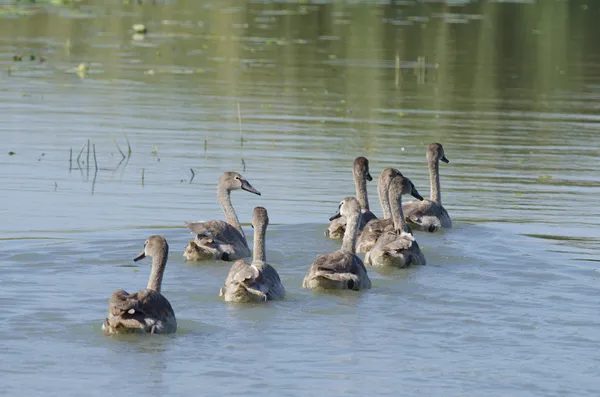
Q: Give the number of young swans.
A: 8